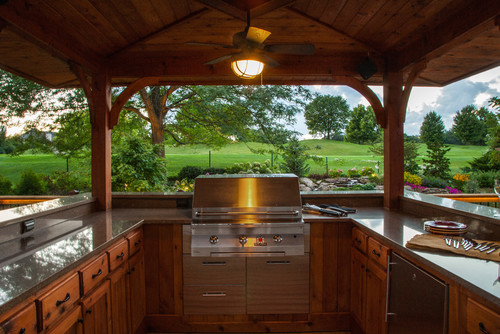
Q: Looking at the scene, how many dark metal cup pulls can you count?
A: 8